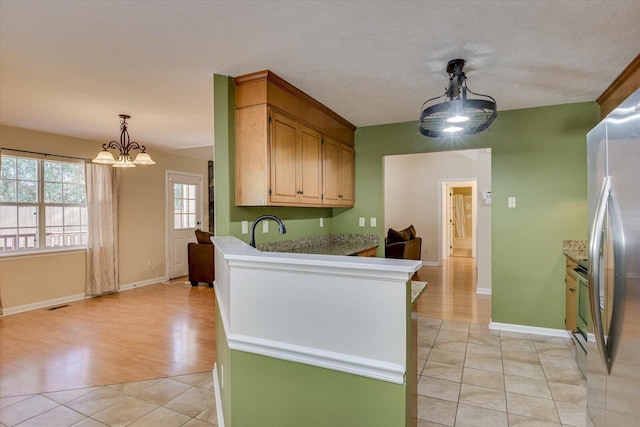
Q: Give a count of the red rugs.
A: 0